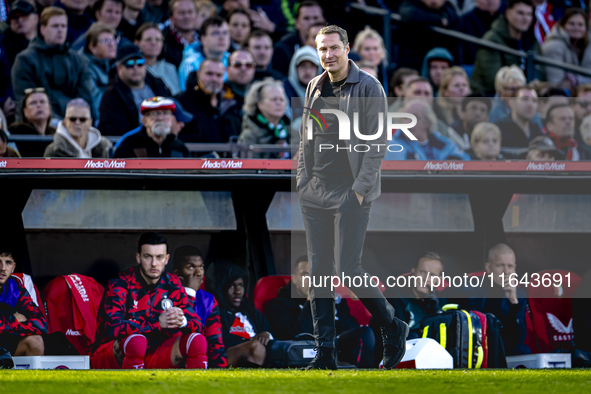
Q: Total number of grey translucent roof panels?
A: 3